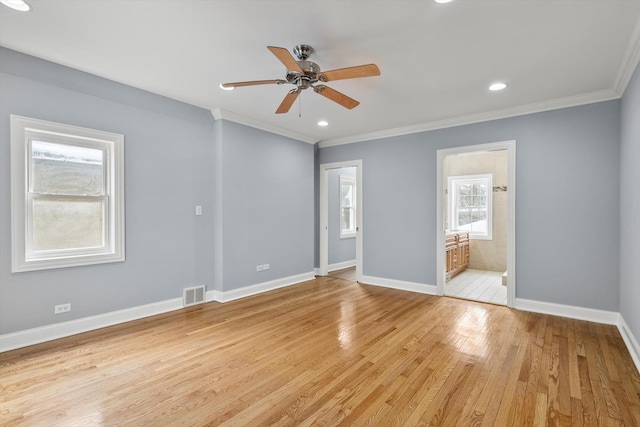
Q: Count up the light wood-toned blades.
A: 5